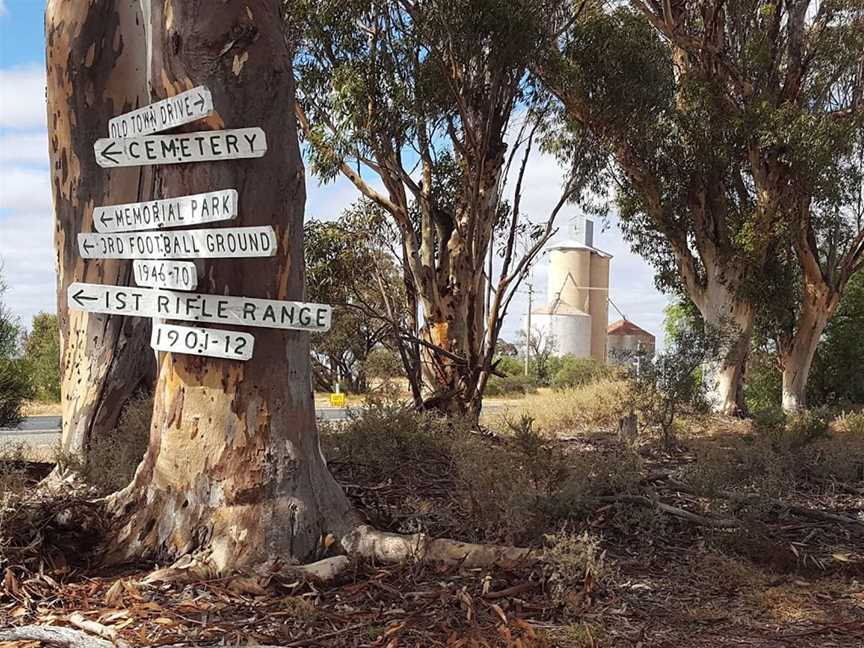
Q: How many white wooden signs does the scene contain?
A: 7